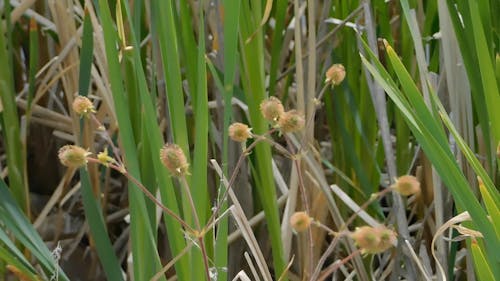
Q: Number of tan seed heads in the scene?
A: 11